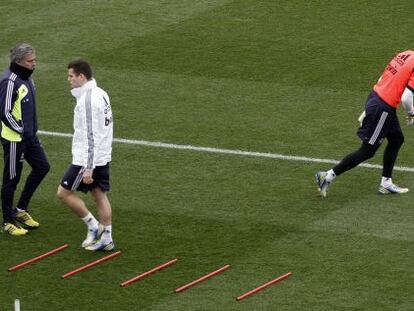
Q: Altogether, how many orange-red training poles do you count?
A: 5